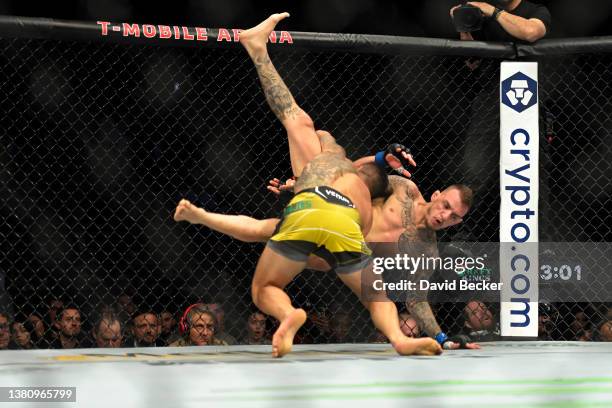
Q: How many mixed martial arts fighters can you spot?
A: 2